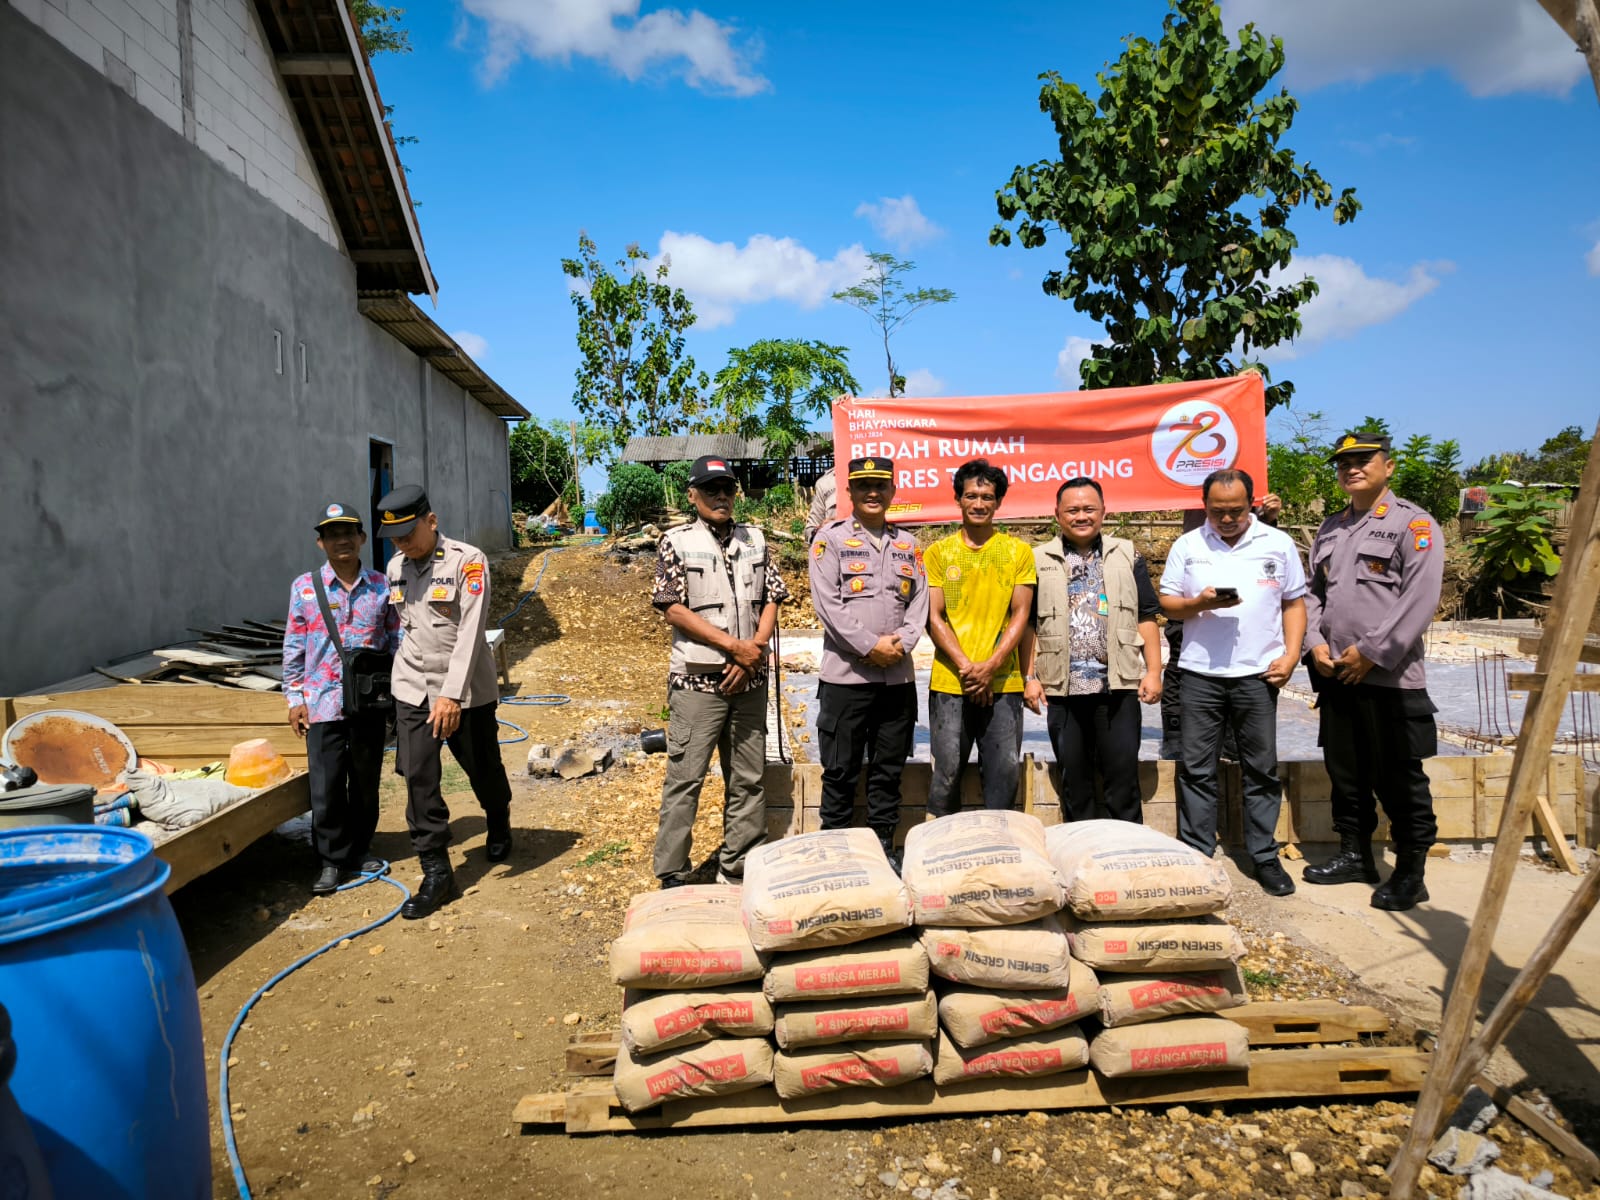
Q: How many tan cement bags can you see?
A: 15